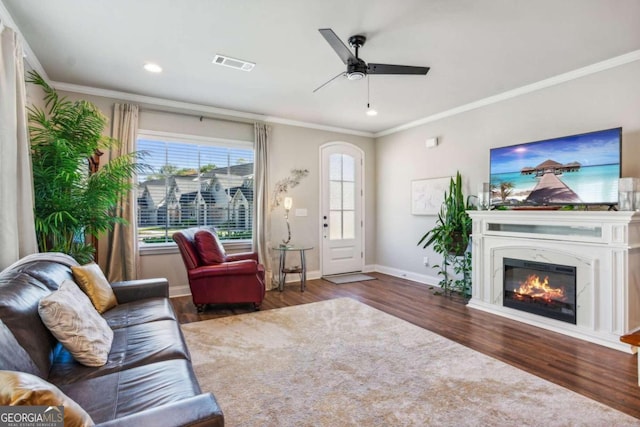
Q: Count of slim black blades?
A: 3